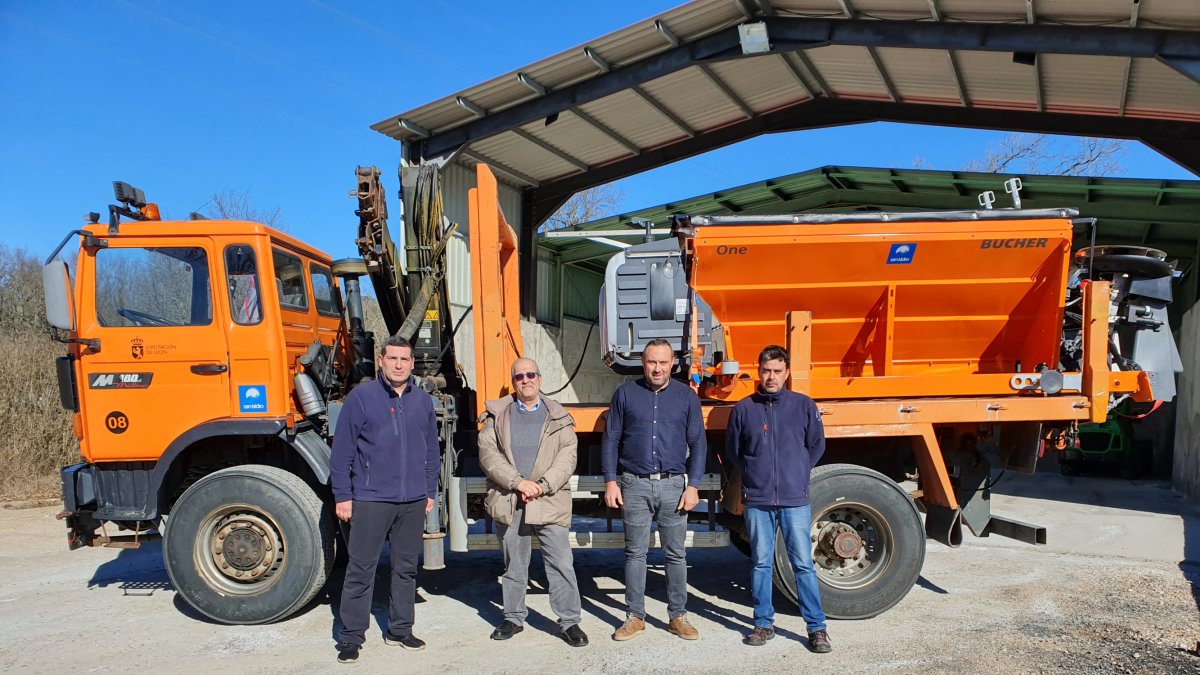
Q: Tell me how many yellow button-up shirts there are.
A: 0